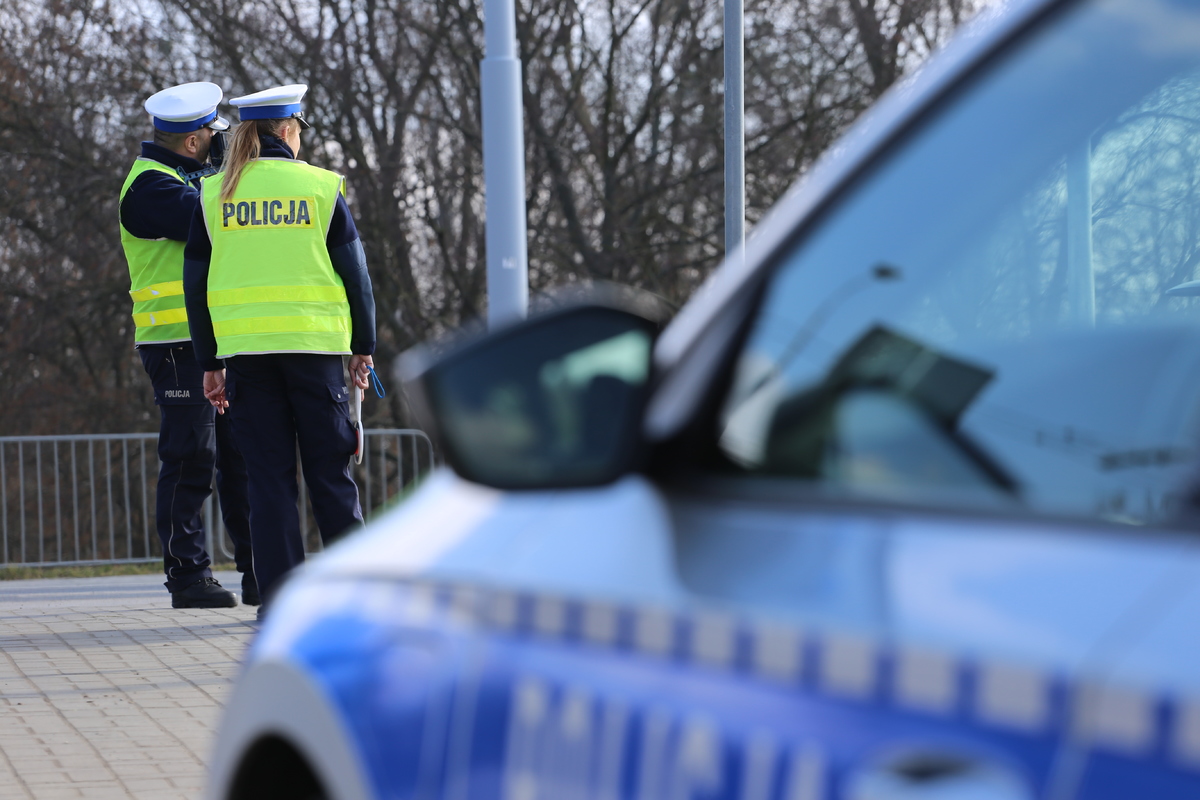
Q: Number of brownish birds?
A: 0